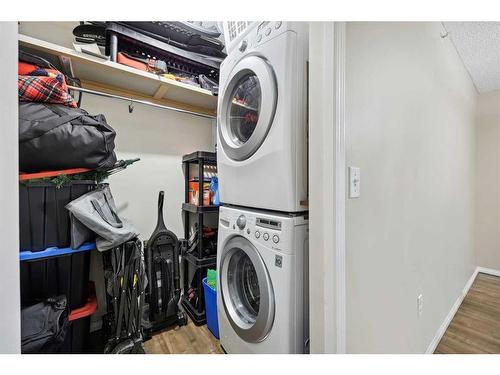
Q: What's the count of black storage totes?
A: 3